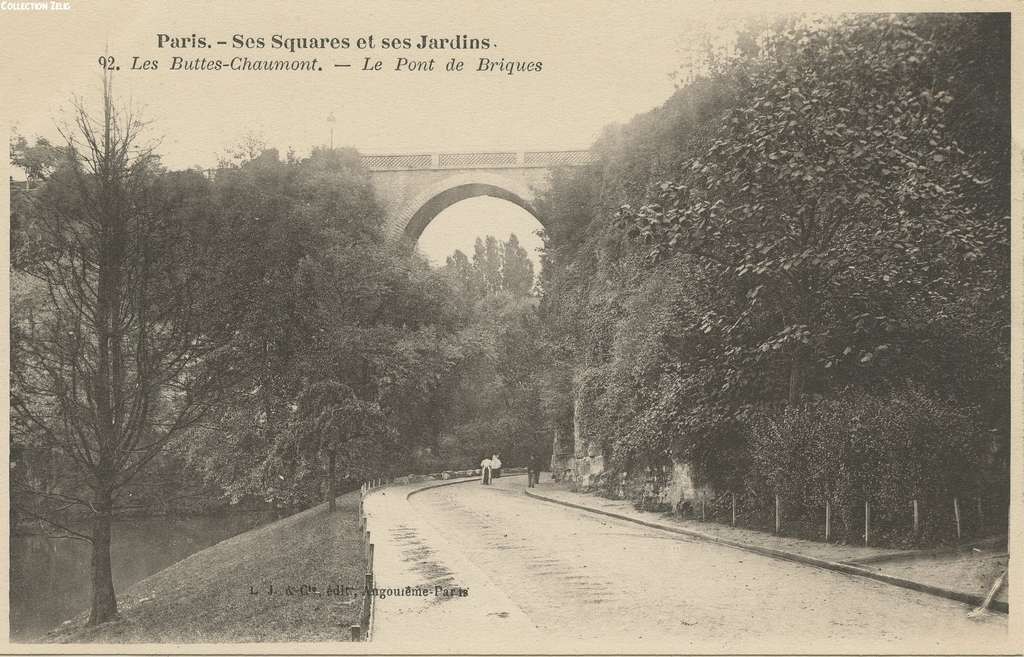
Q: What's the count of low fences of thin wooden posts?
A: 2